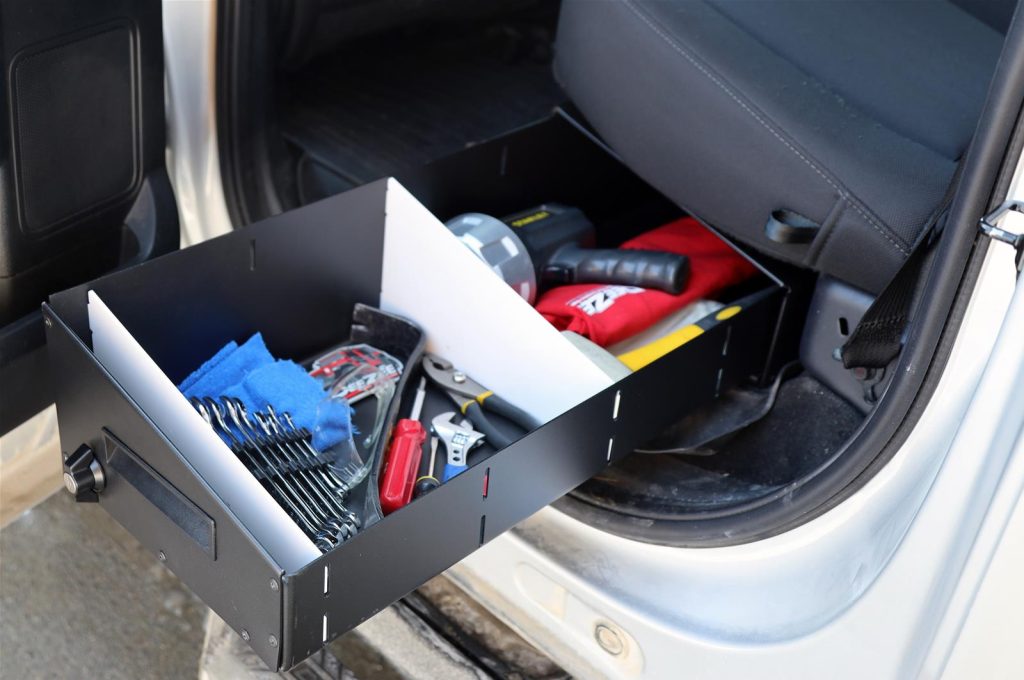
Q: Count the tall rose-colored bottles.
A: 0